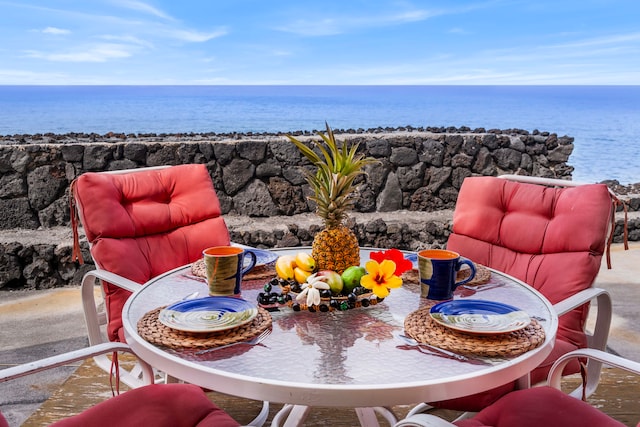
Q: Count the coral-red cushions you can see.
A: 4